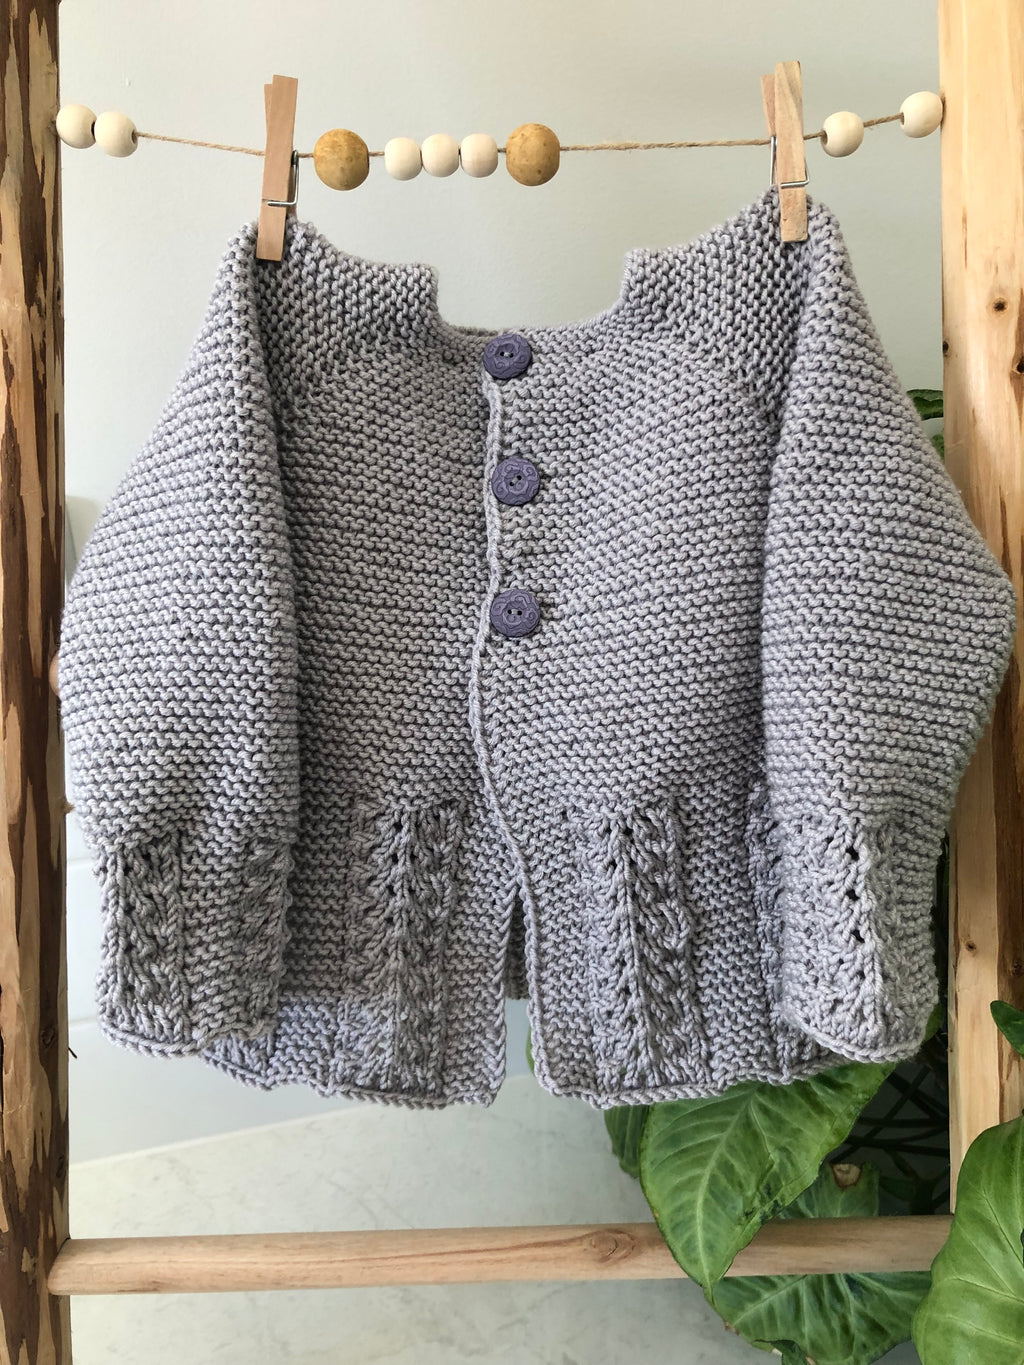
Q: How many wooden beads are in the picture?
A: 9